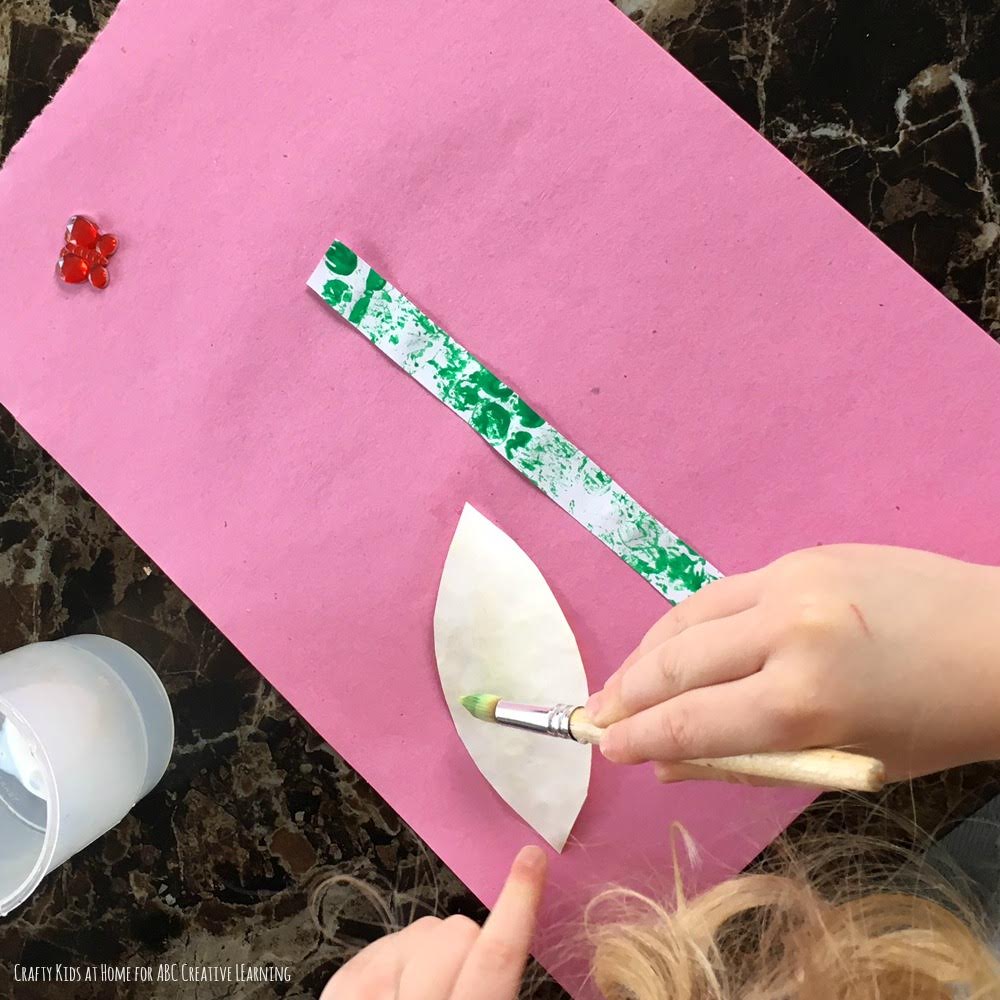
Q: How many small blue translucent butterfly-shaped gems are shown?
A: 0